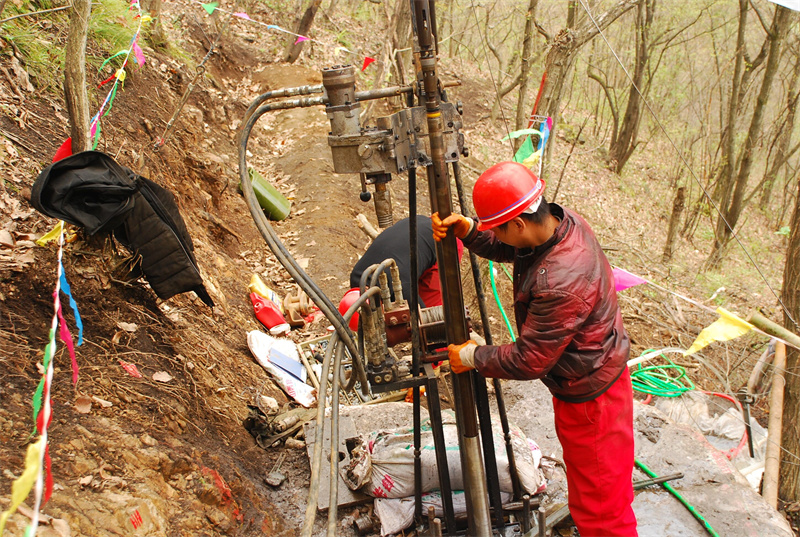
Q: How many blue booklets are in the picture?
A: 1